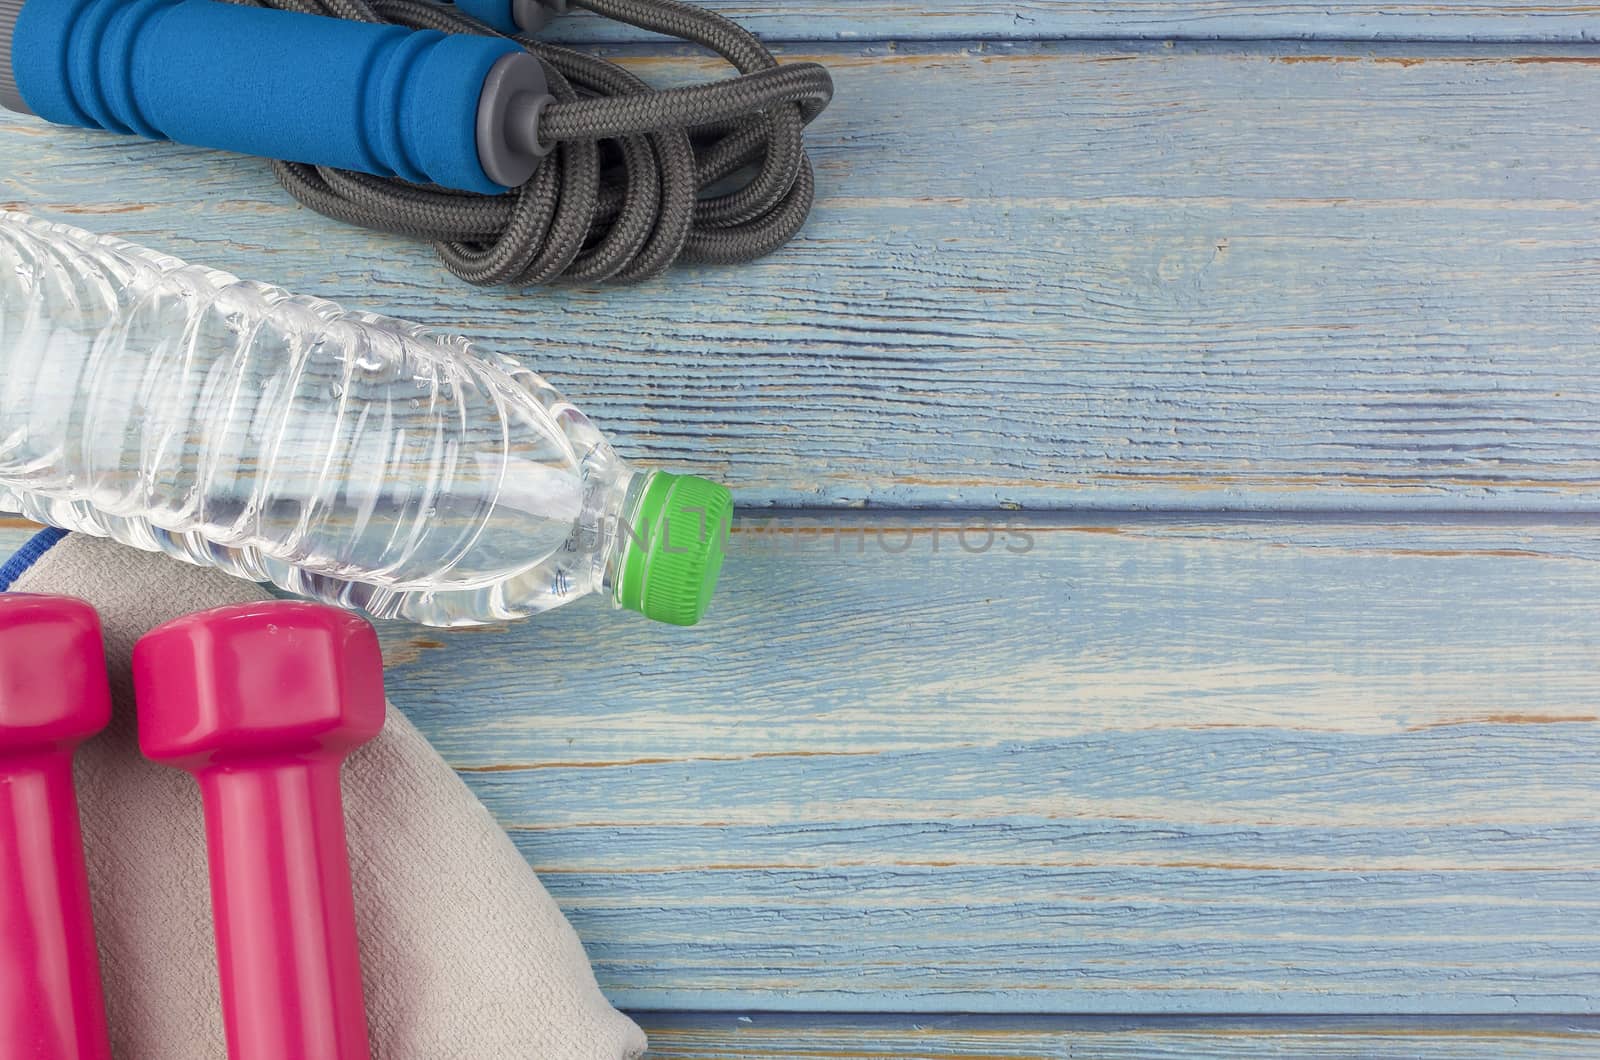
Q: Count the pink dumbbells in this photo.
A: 2